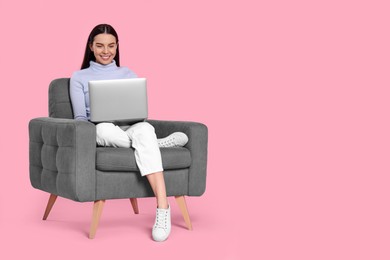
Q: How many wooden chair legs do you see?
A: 4